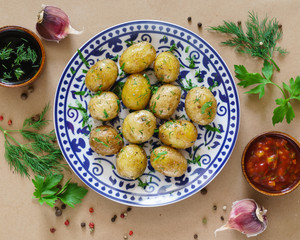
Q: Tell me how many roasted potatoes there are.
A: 12